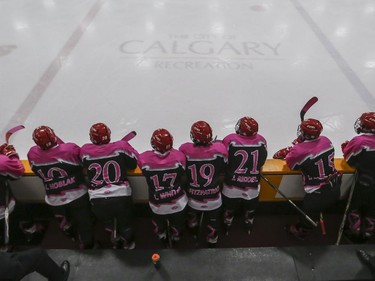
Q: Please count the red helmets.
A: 7